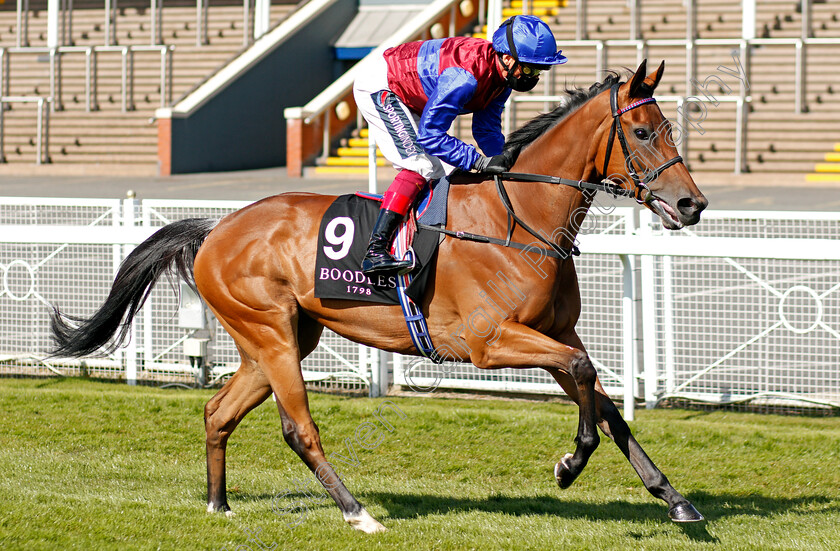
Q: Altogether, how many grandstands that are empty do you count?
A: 2